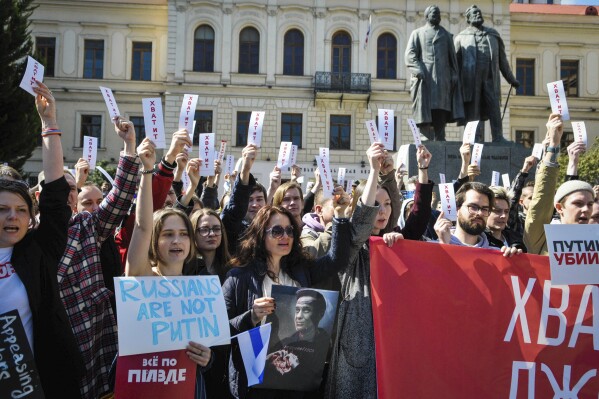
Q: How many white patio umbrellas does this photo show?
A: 0